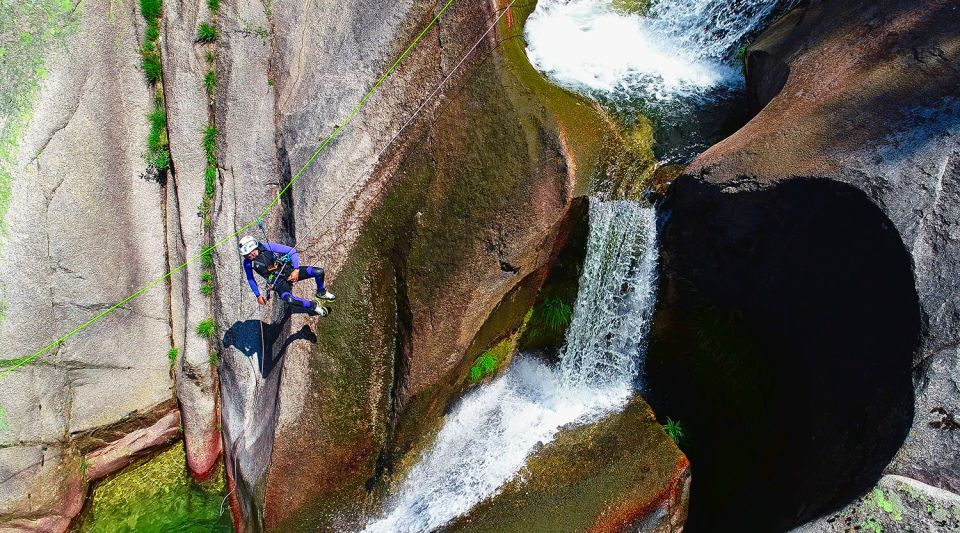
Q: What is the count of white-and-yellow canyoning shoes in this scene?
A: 2